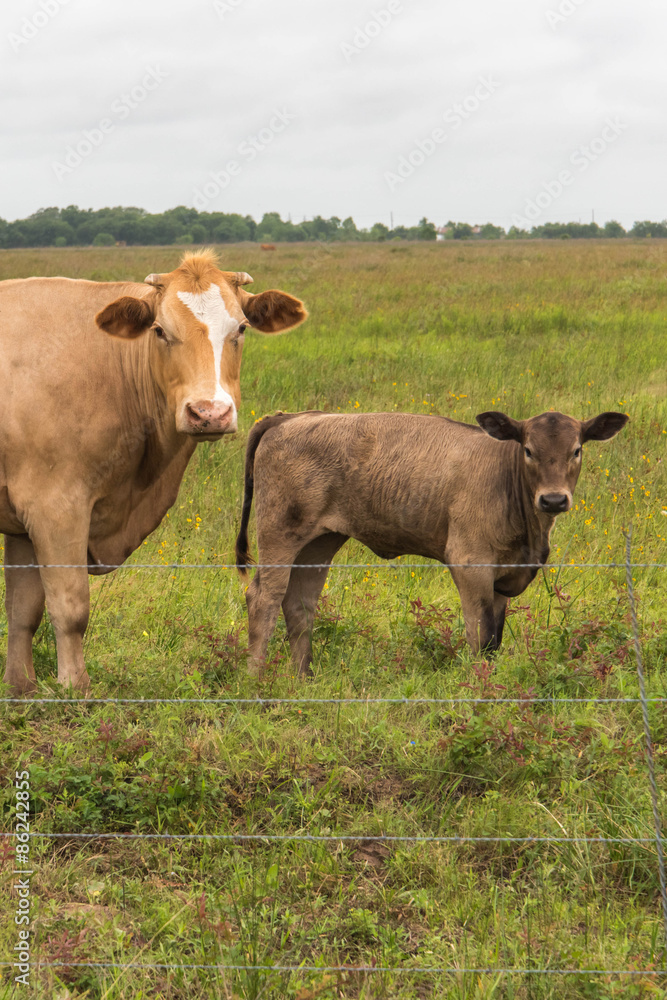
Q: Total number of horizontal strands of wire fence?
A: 4